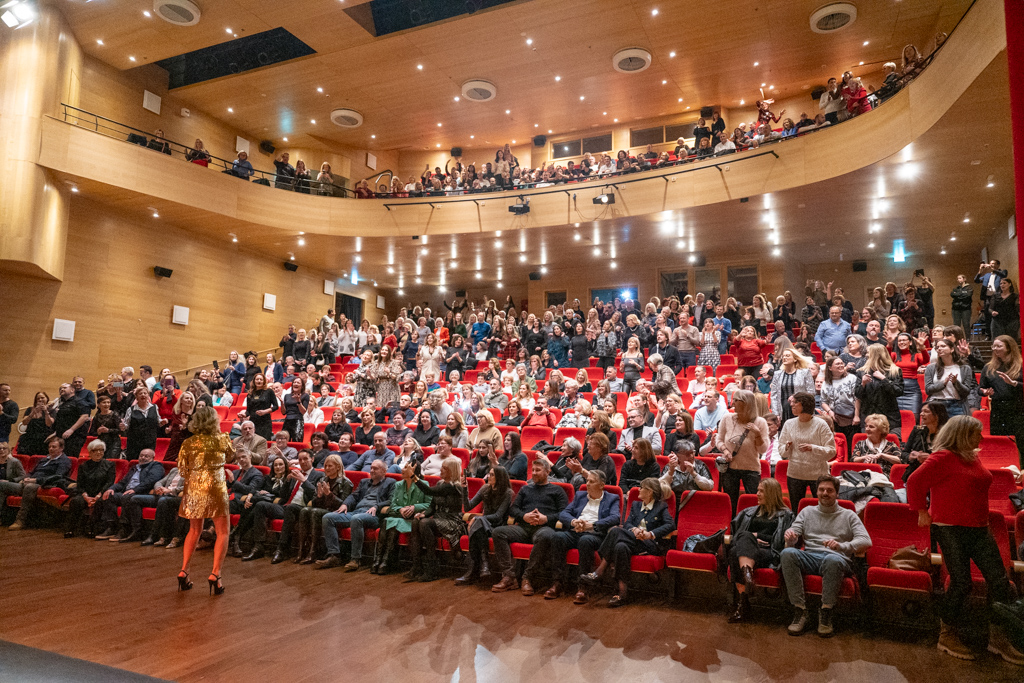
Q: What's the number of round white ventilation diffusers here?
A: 5